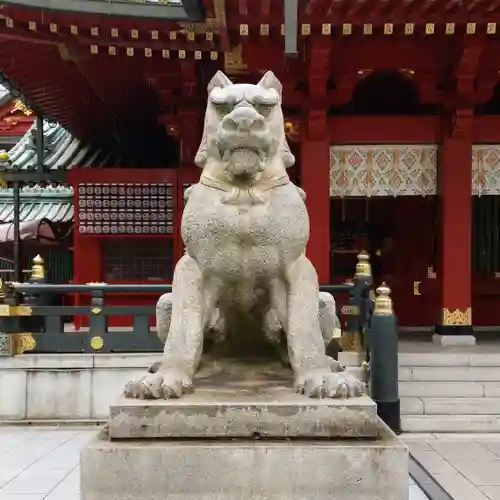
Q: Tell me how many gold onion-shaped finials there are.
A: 3